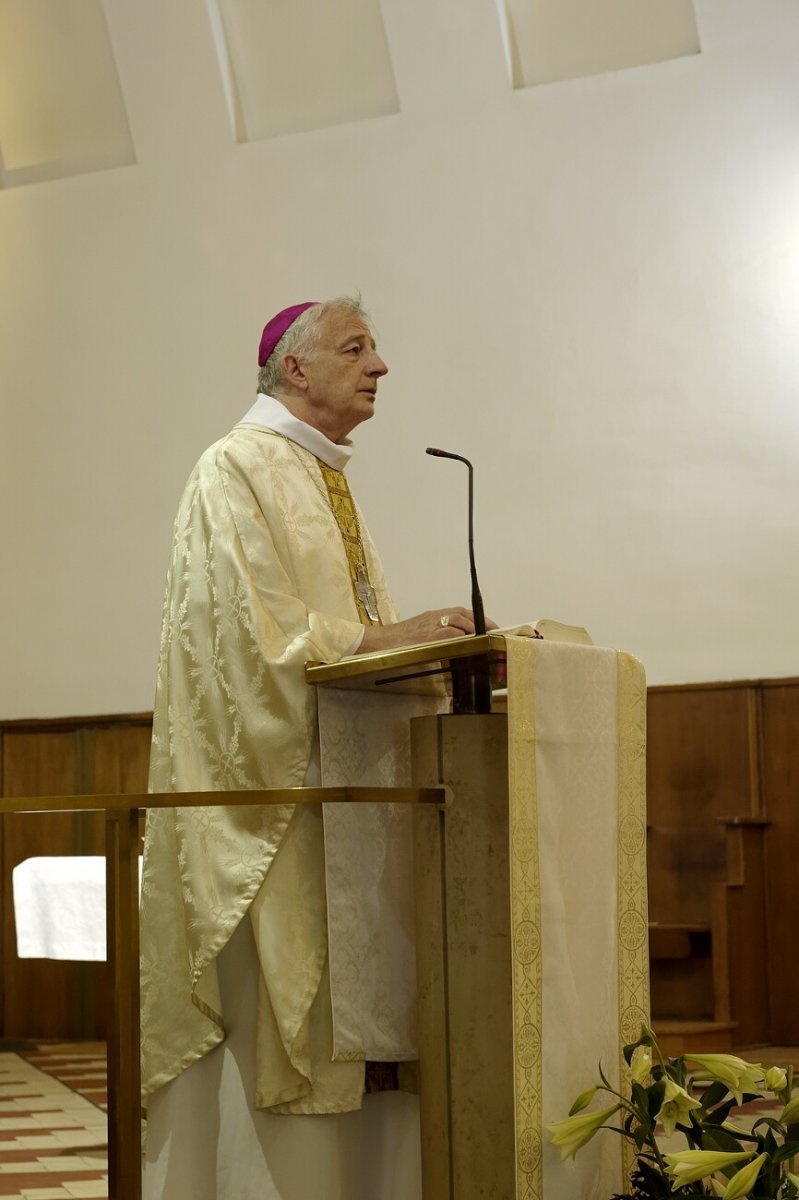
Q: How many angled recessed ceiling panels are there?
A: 3